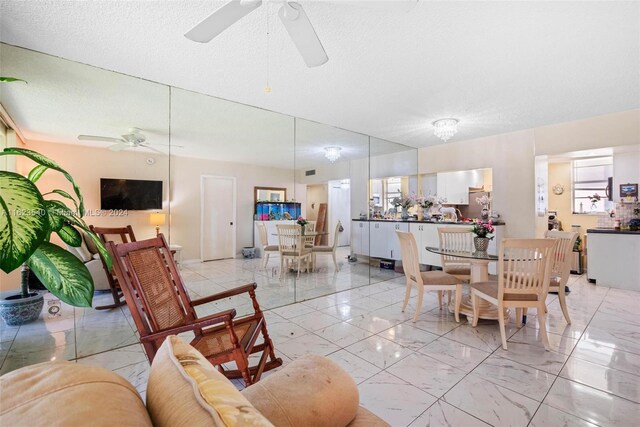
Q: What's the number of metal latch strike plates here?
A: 0